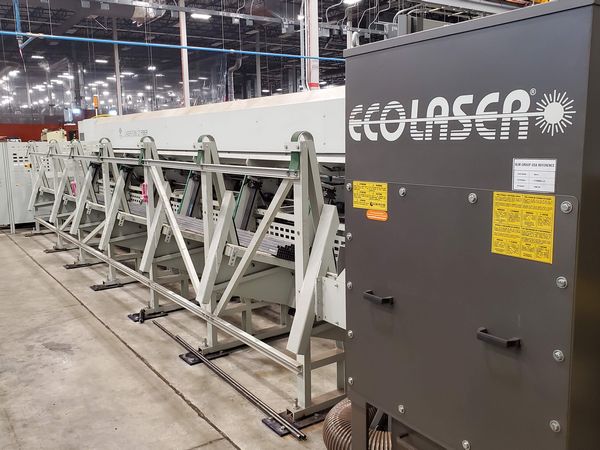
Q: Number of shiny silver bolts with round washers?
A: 13